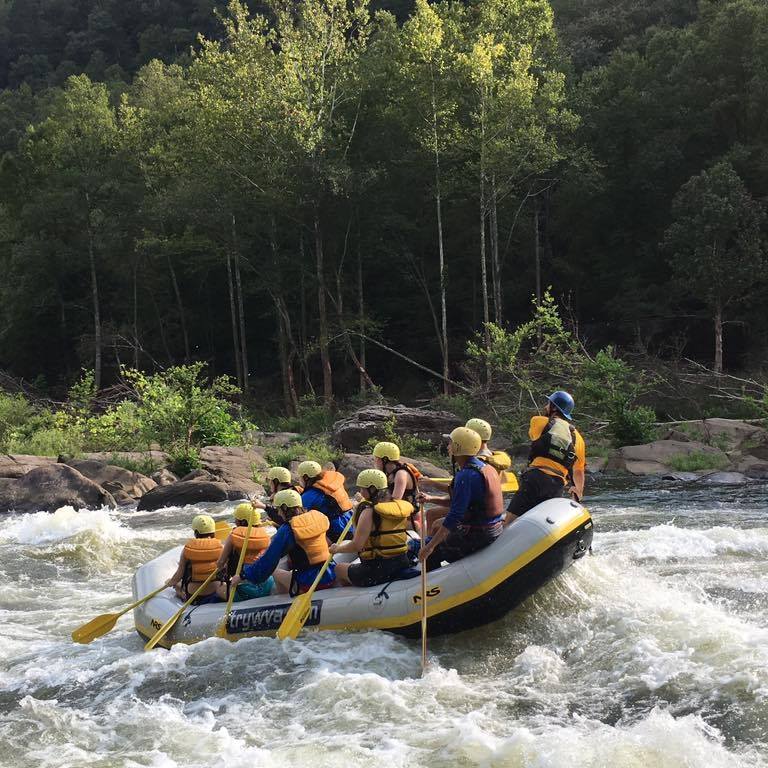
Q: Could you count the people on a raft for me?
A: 10